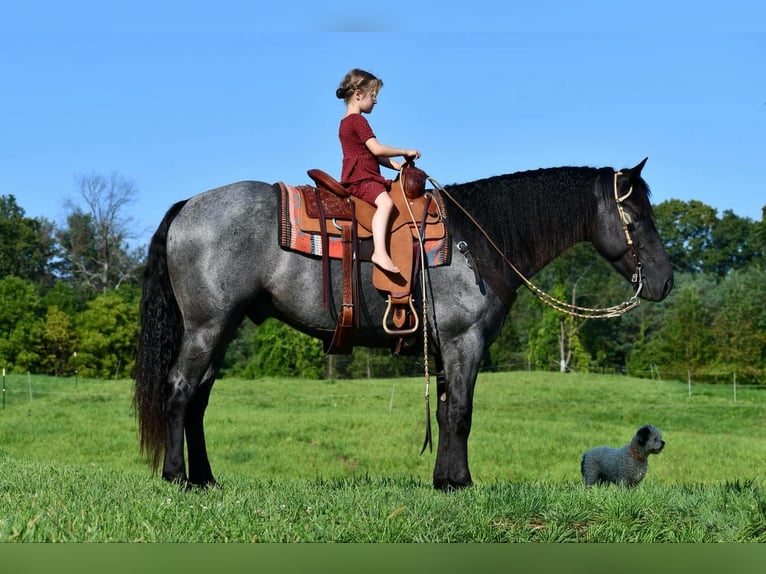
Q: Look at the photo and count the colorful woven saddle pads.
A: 1